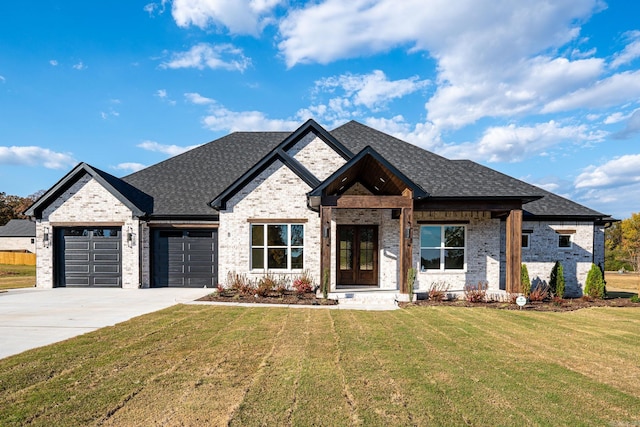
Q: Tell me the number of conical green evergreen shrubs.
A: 3